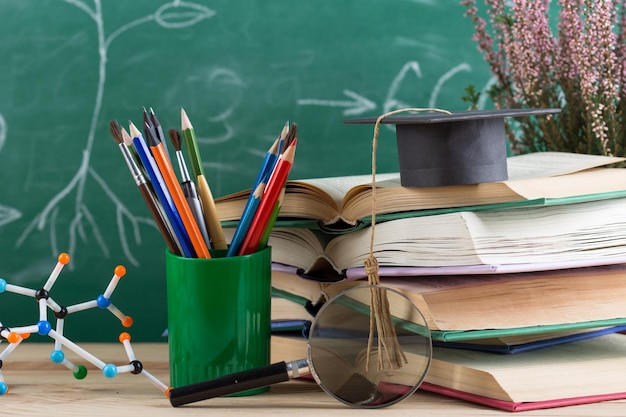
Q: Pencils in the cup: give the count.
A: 11